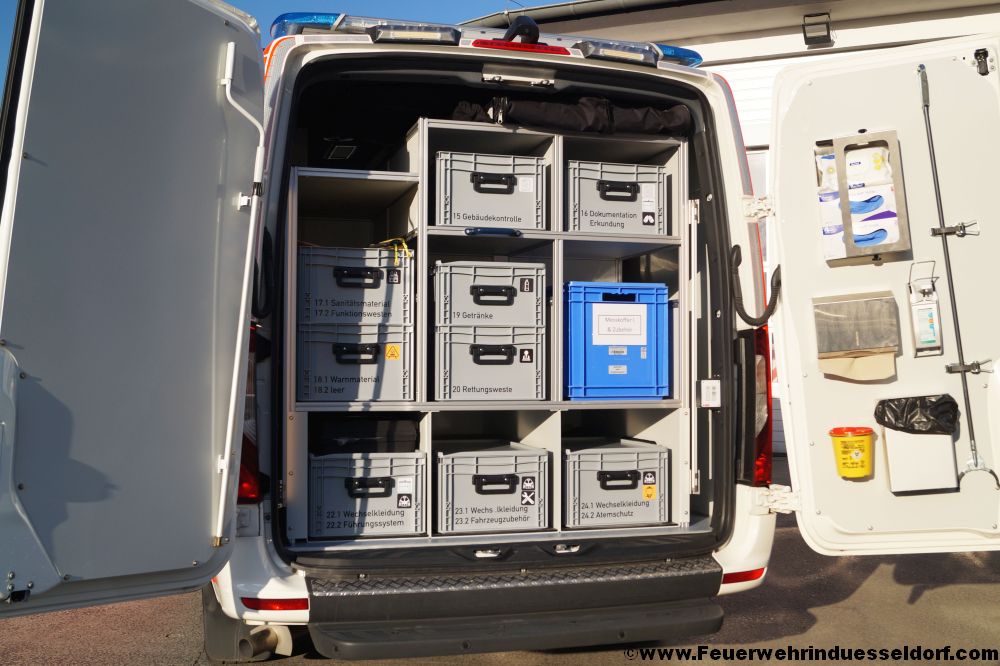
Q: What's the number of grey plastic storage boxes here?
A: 9